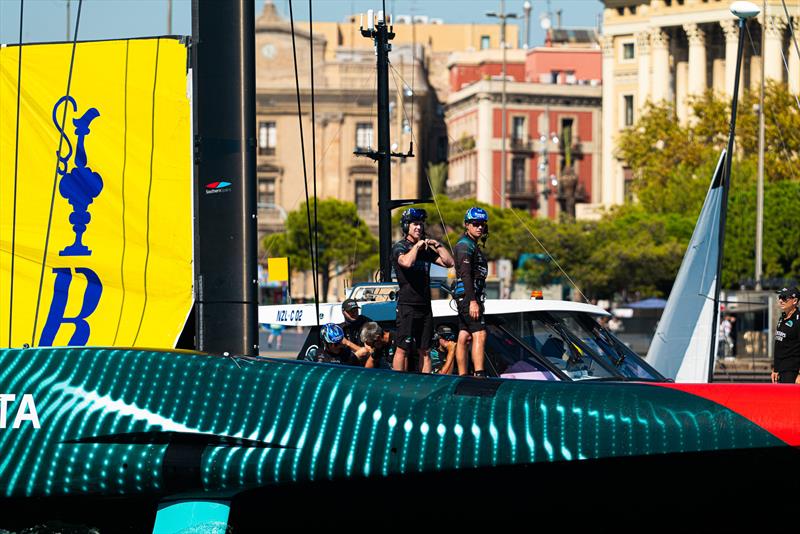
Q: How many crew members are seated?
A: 4